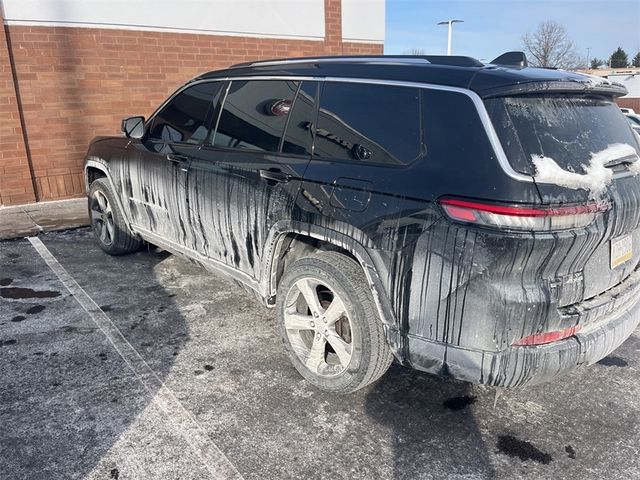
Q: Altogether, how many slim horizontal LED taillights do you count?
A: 1